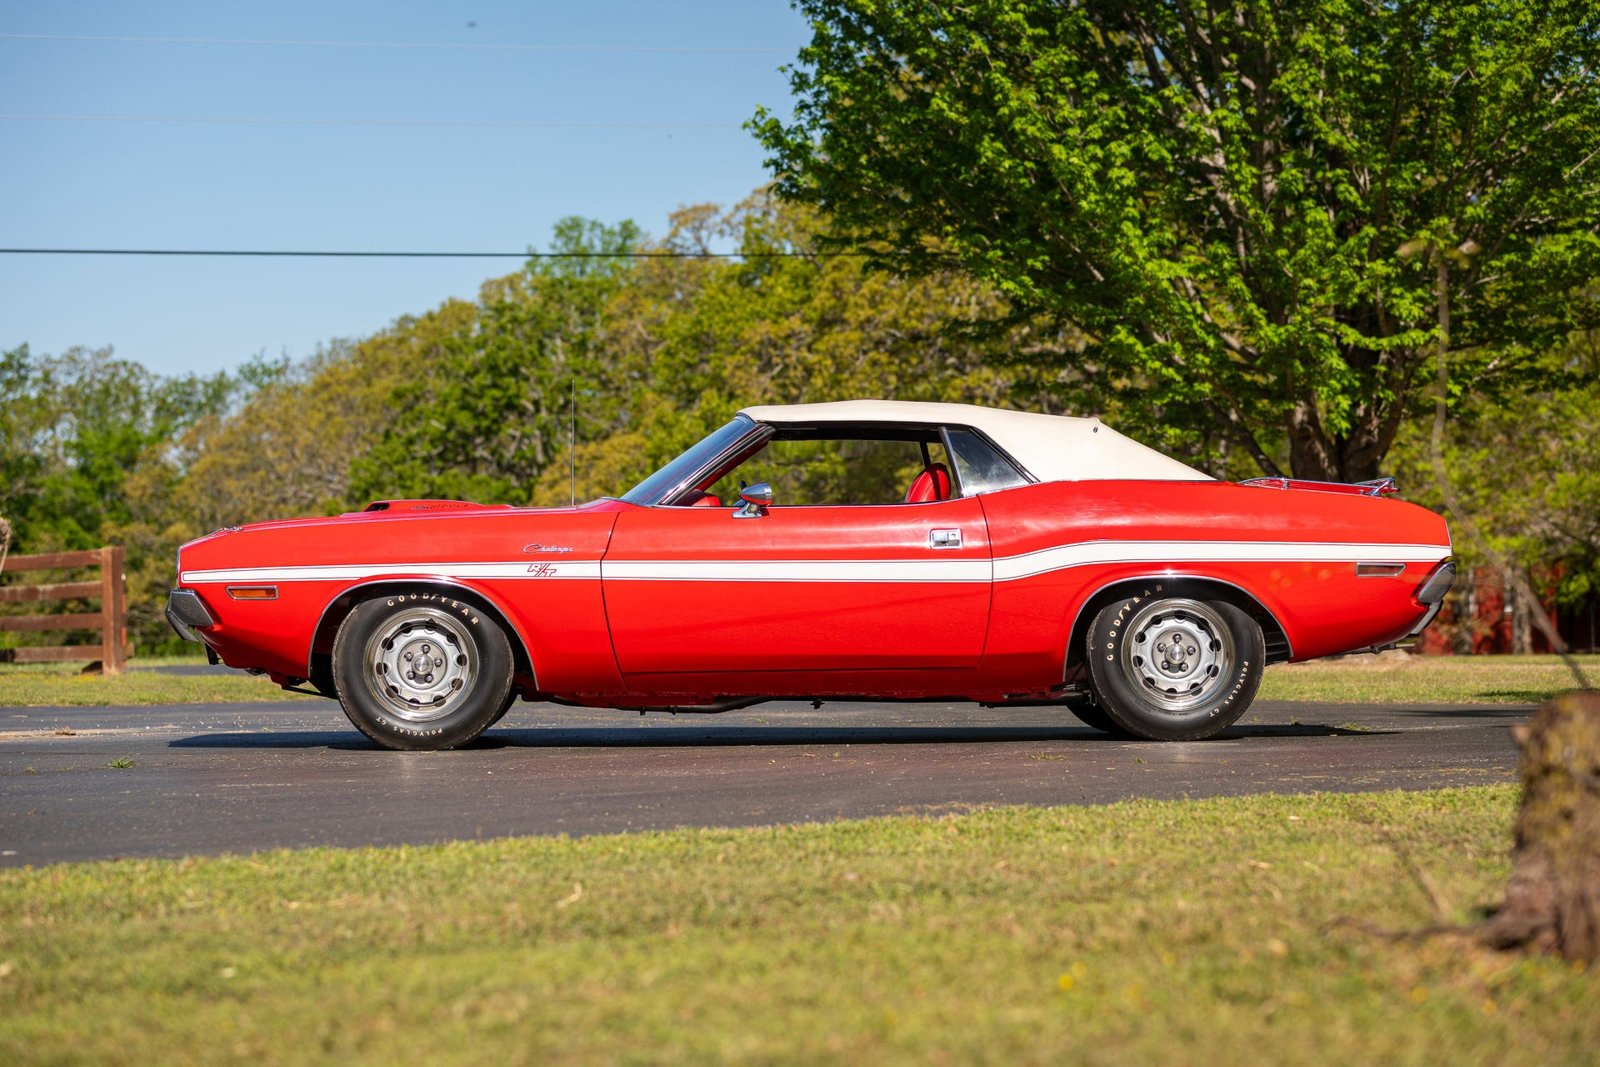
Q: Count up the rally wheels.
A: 2